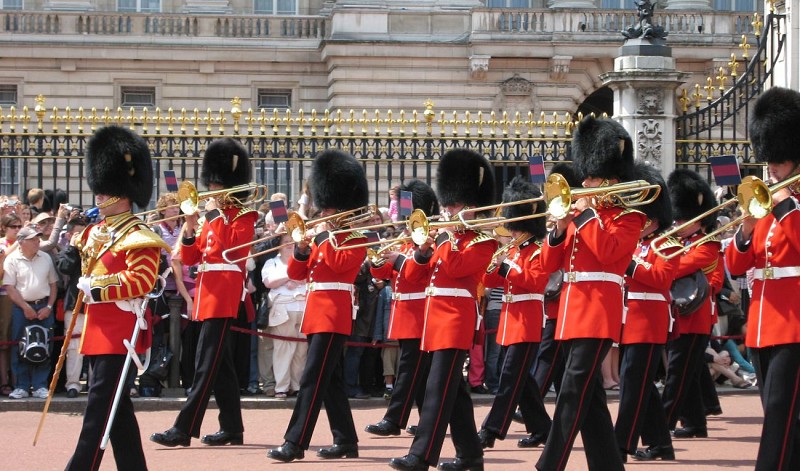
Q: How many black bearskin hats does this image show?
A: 11